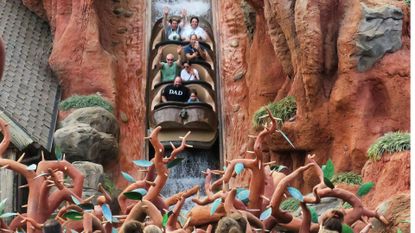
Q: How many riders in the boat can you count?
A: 7